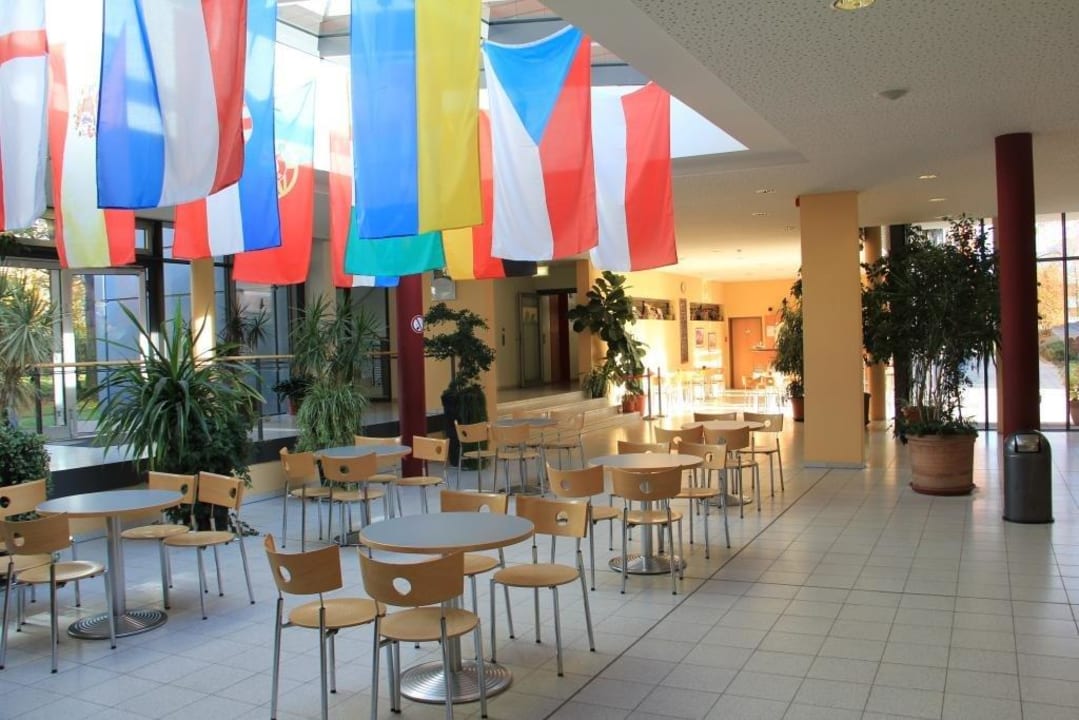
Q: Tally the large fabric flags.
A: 11